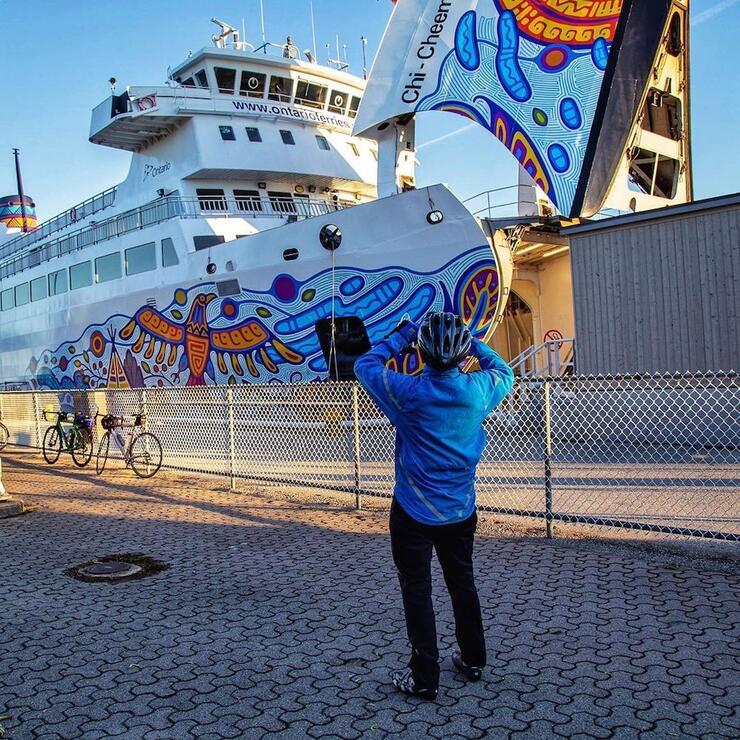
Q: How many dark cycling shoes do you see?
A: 2